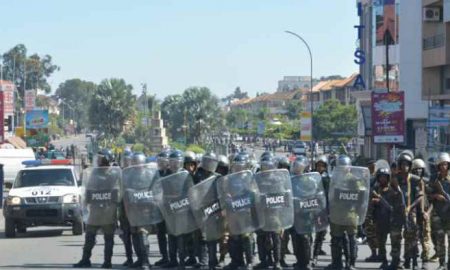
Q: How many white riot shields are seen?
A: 8